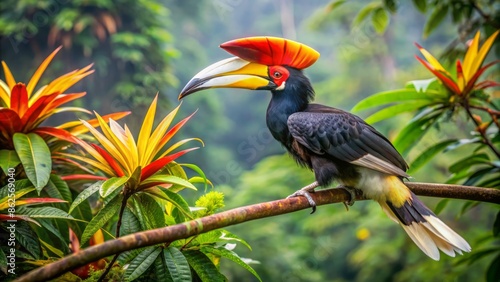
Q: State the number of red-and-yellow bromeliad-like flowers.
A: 3